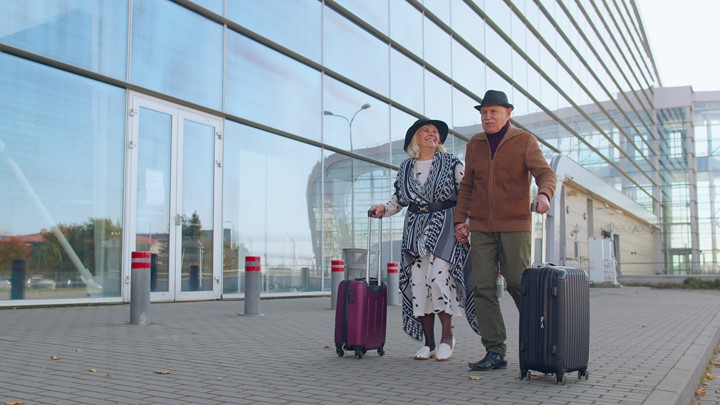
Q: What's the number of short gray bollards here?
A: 4